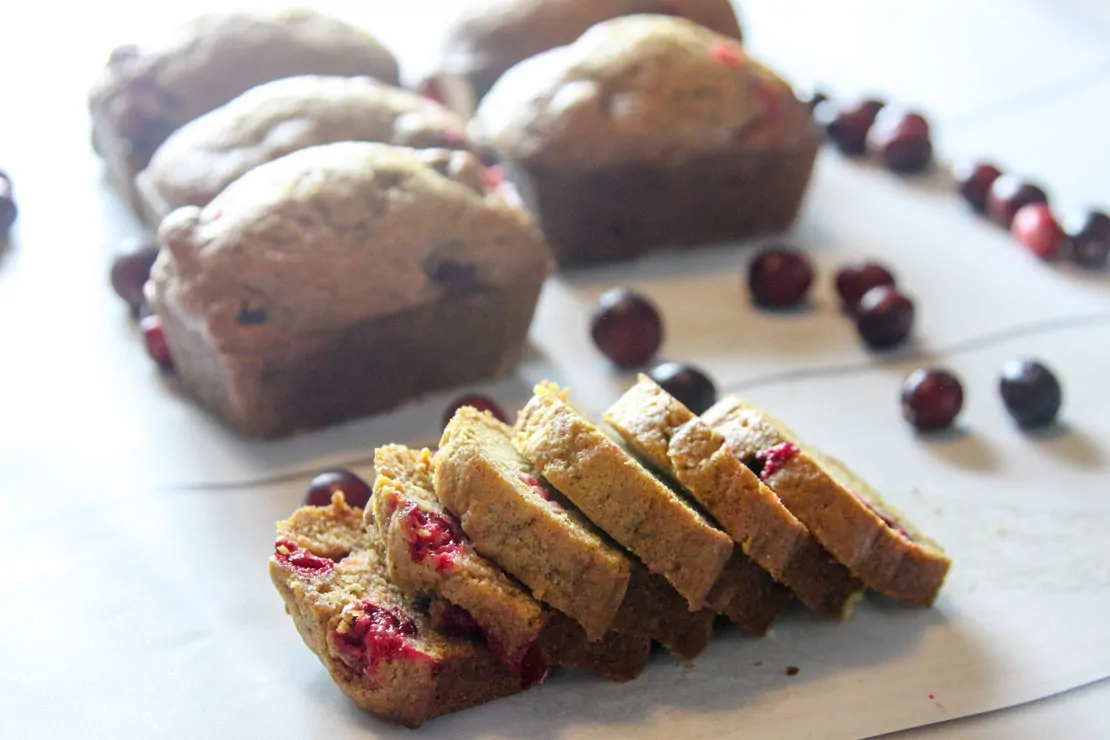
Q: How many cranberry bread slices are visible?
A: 6